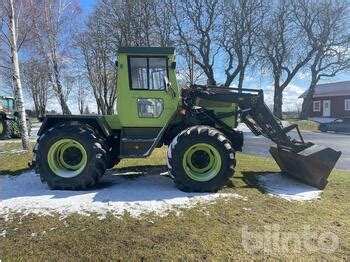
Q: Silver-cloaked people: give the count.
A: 0